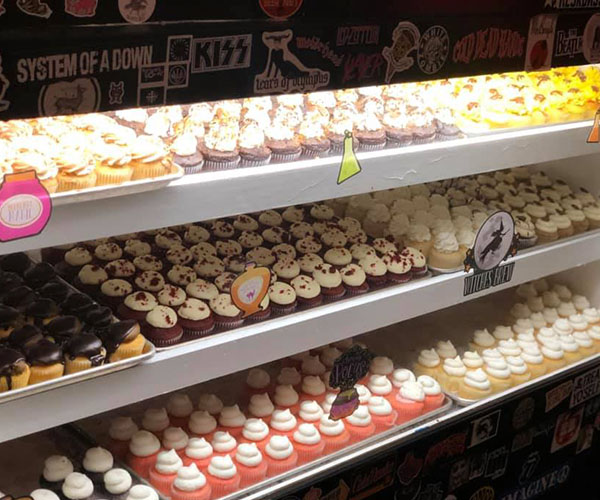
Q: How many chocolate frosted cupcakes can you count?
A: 15